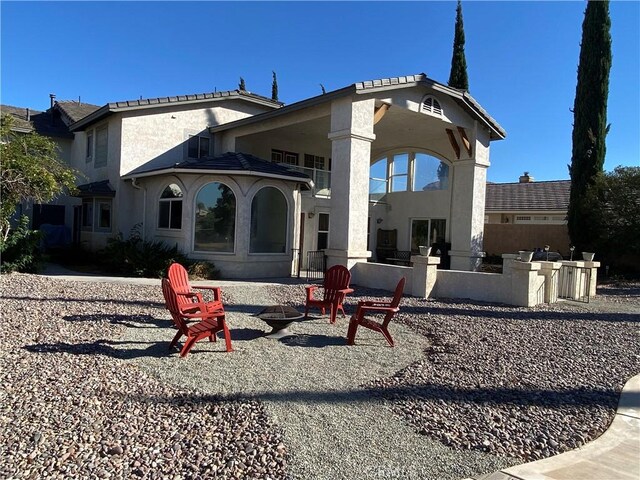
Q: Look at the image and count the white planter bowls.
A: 3